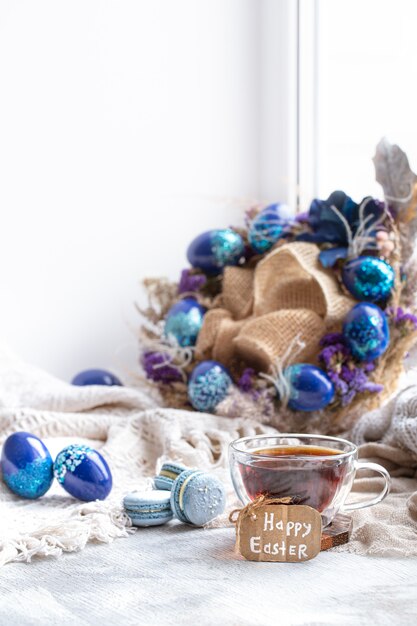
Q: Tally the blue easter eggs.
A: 10